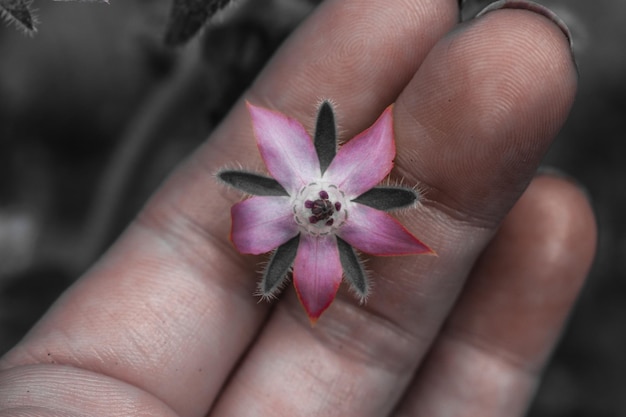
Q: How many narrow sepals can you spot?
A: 5